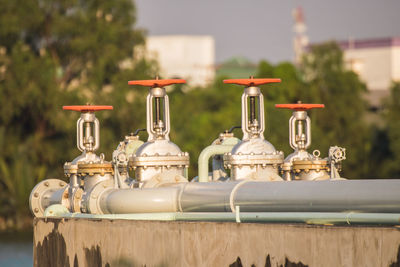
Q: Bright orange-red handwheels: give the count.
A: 4